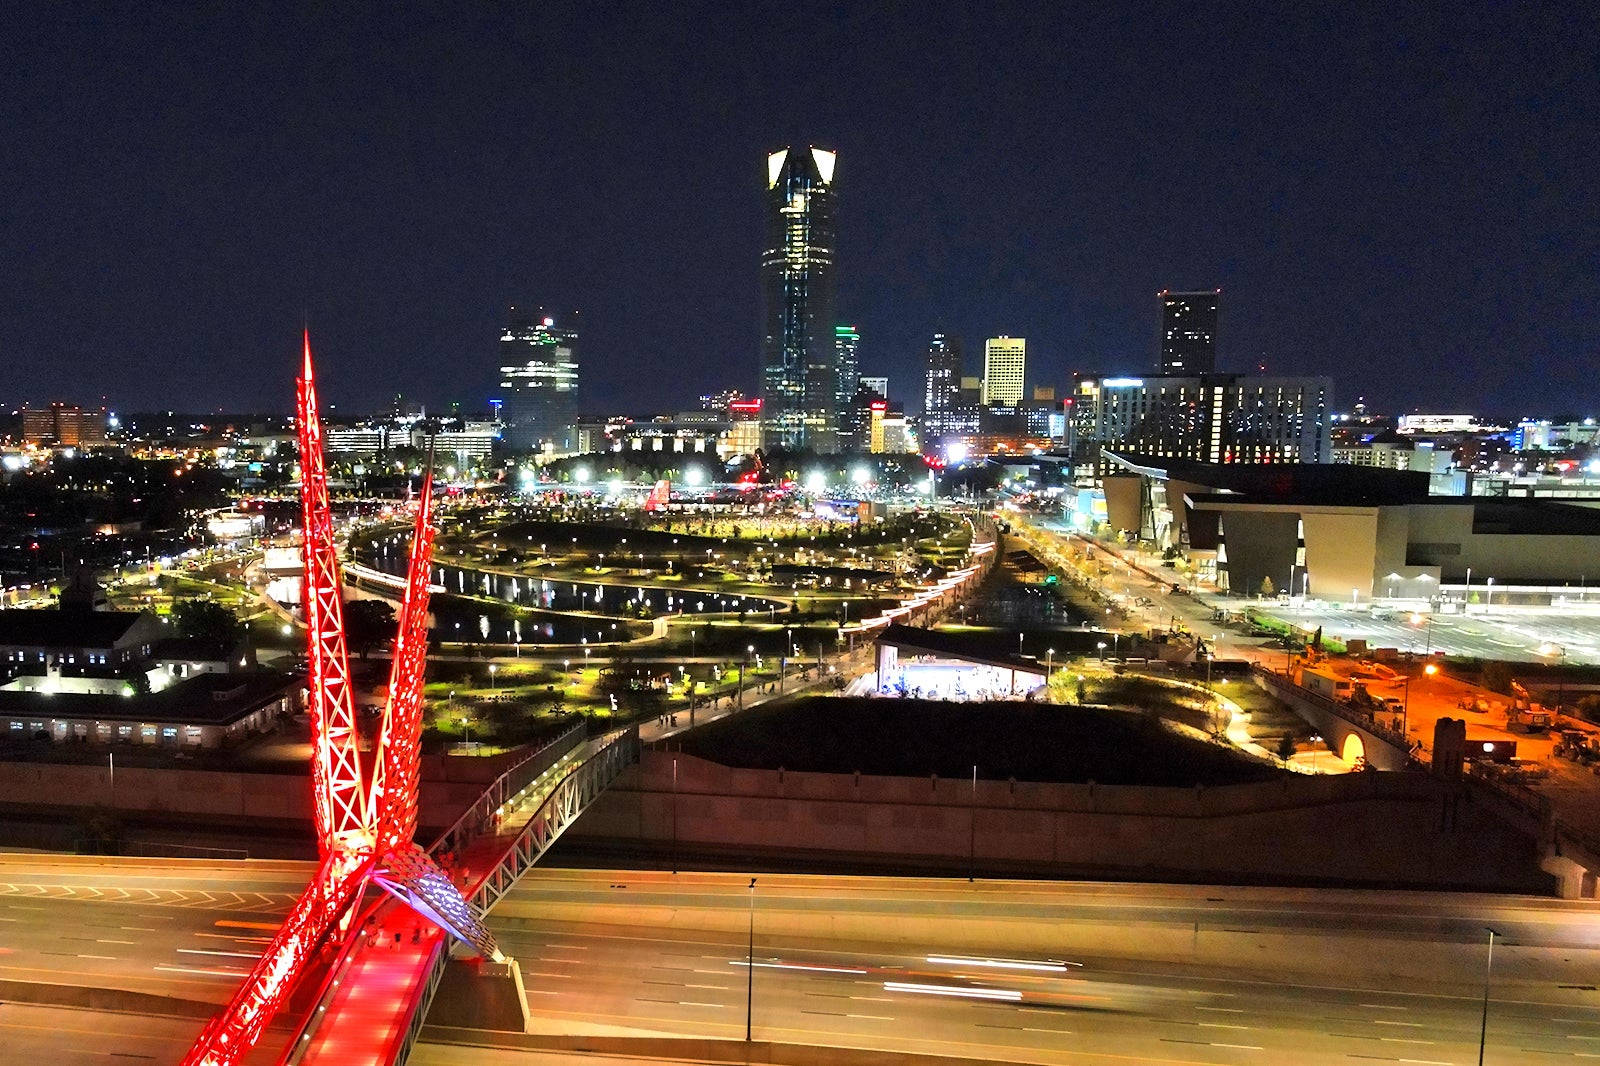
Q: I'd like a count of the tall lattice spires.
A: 2